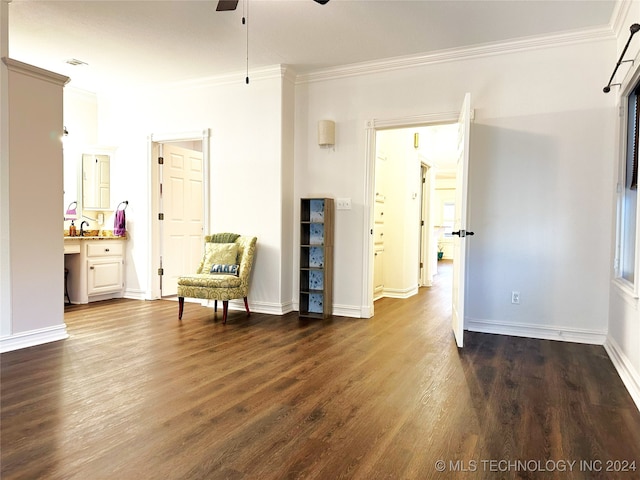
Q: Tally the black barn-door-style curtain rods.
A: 1